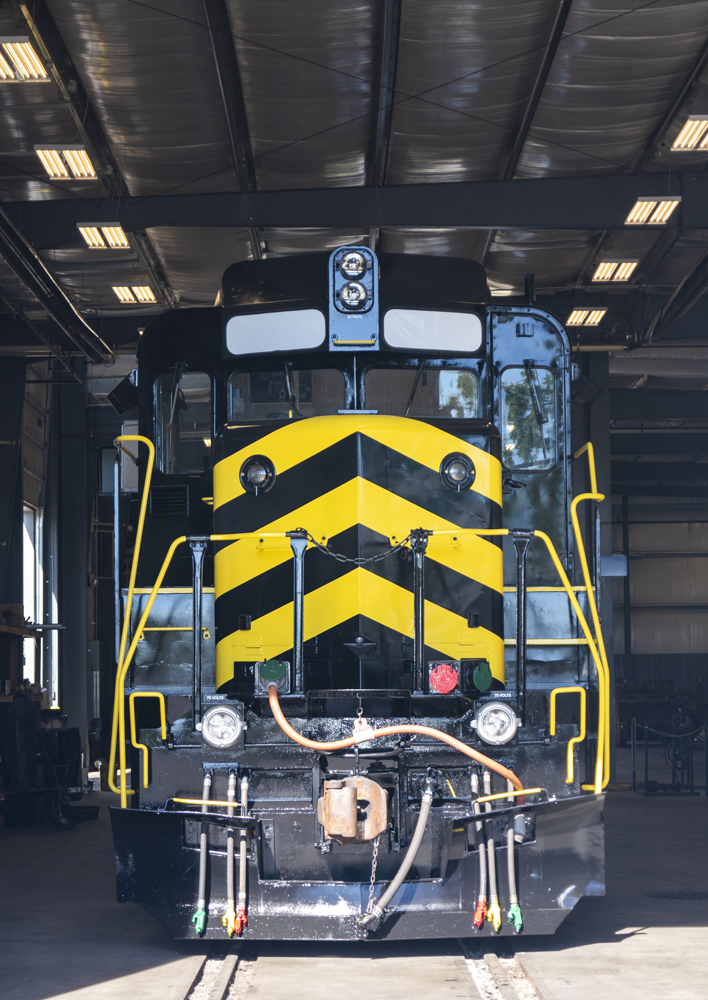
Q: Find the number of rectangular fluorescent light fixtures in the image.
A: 8